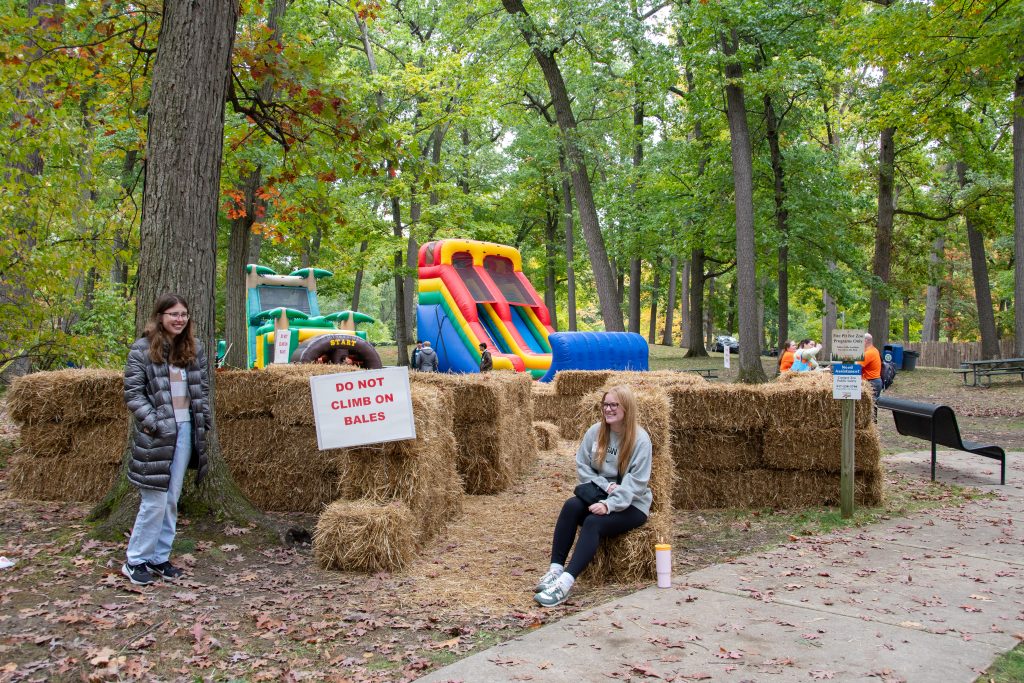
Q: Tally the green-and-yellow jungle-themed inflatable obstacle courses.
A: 1